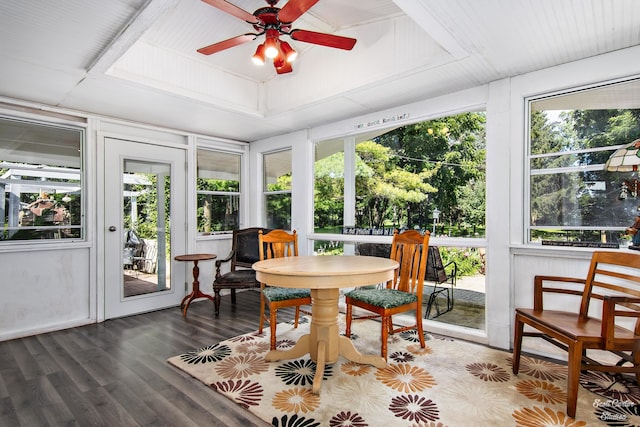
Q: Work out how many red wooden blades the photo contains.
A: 5